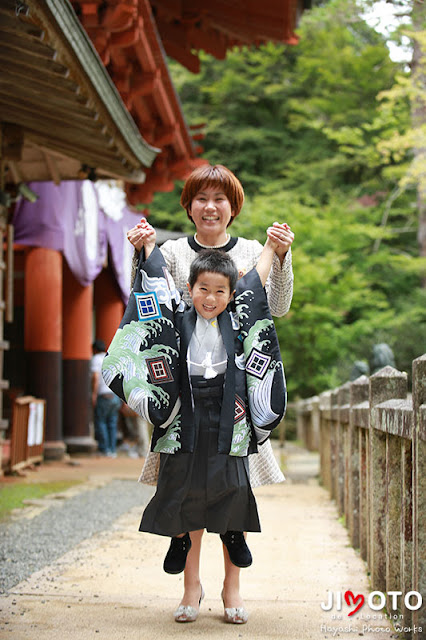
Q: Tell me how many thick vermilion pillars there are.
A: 3